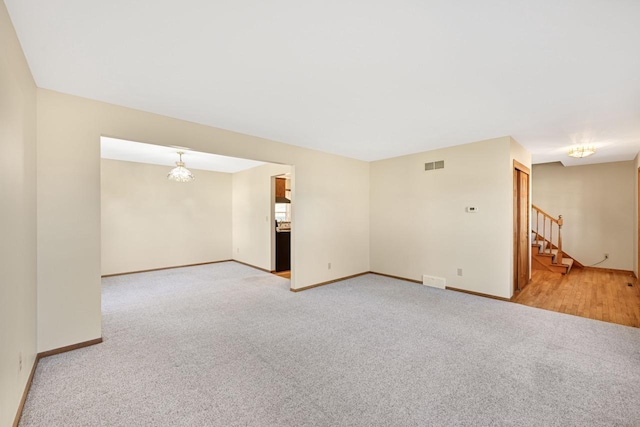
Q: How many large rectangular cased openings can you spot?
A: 1